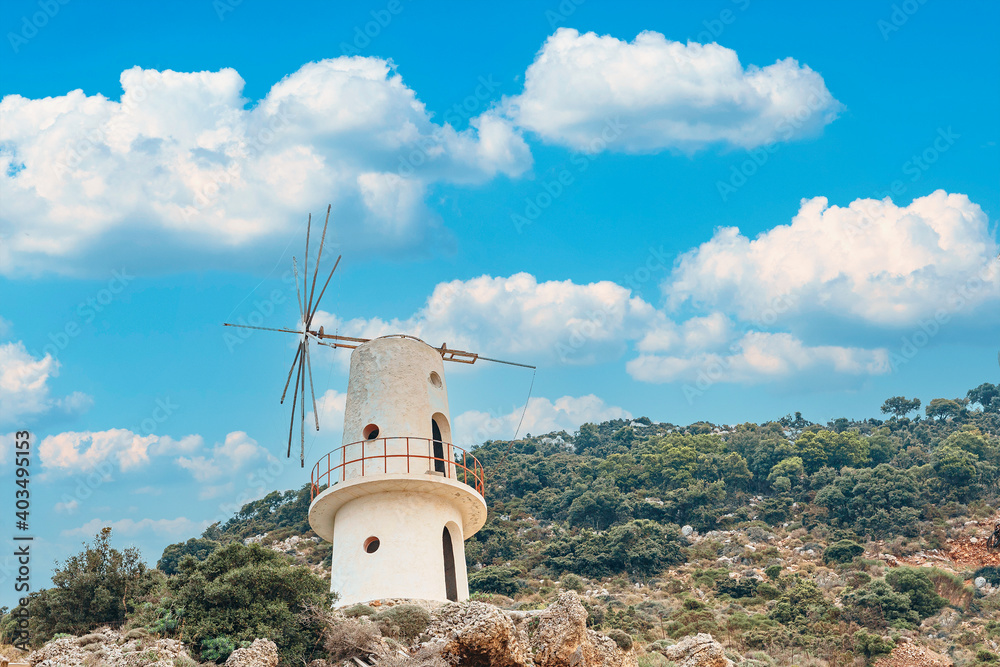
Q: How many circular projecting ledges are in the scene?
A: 1